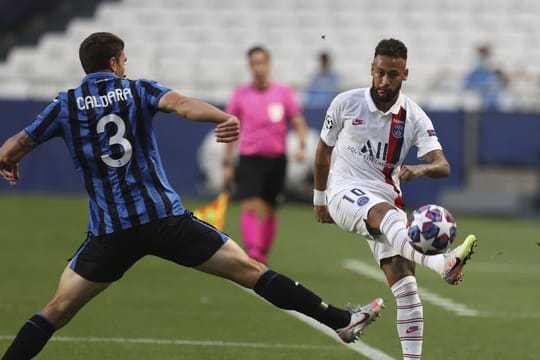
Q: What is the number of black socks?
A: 2